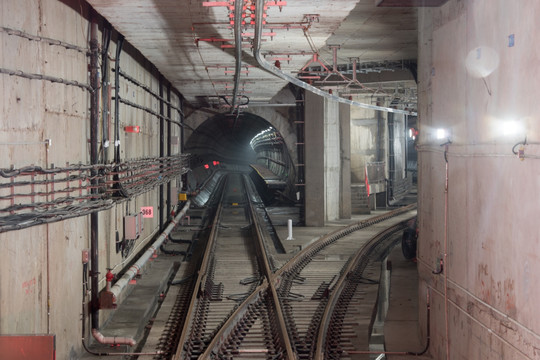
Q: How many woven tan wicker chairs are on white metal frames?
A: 0